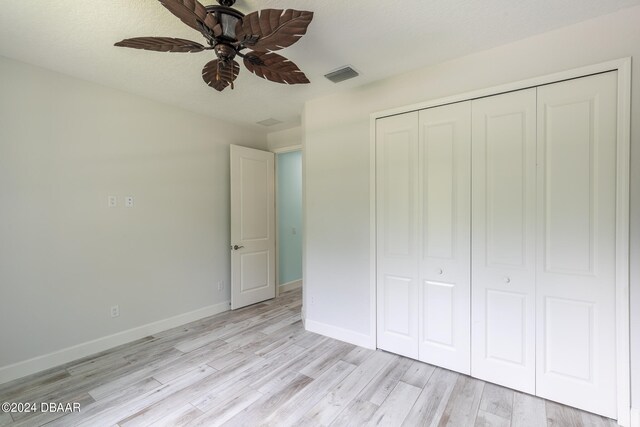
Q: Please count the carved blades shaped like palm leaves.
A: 5